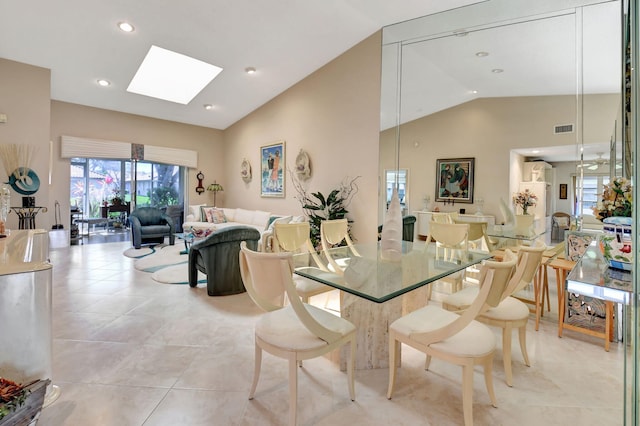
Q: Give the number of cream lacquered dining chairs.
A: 6